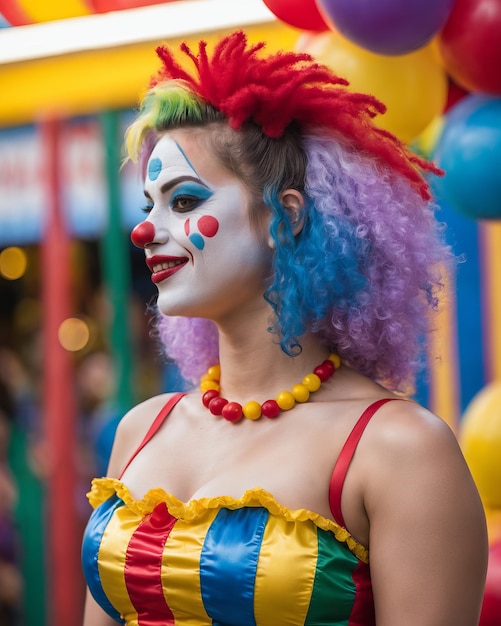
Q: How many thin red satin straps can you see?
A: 2